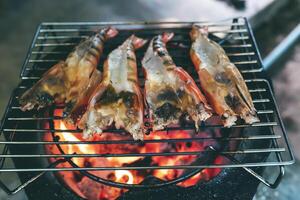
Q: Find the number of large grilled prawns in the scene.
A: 4